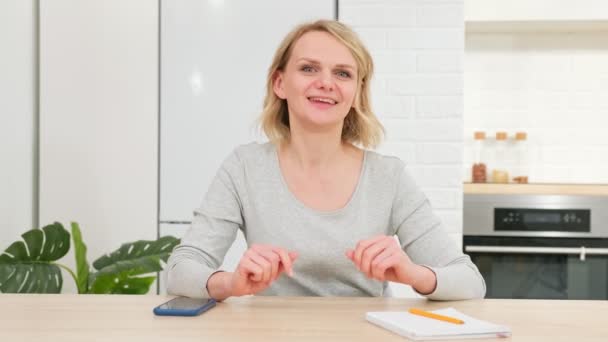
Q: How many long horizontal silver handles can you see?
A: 1